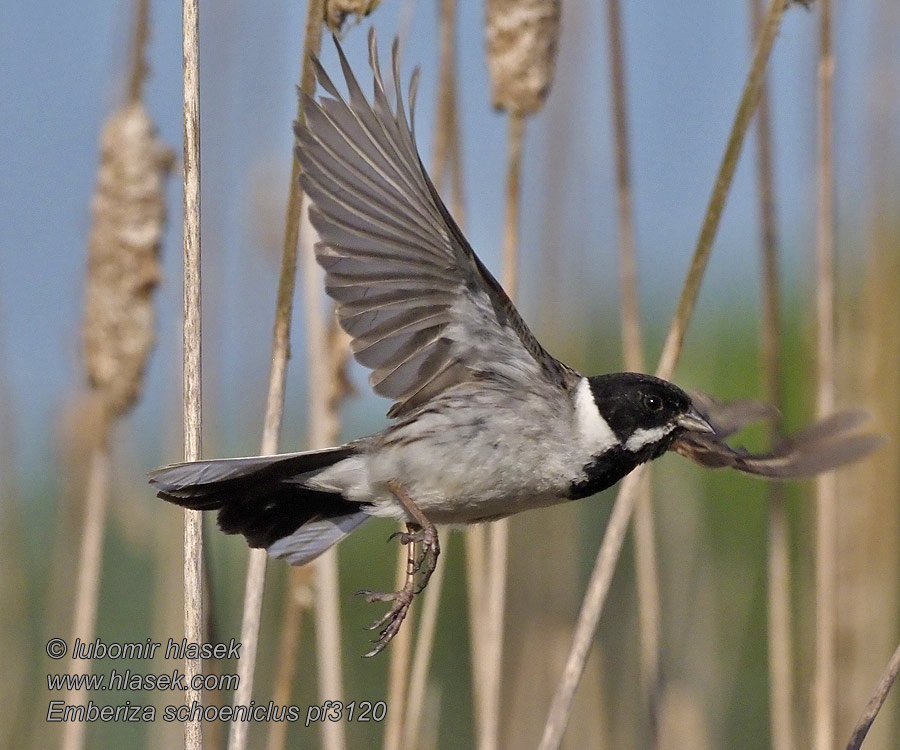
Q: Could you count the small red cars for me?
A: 0